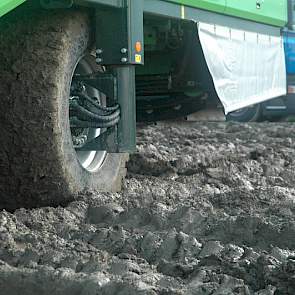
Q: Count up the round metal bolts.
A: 4